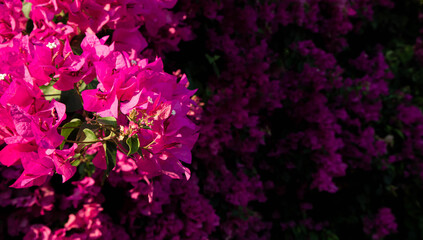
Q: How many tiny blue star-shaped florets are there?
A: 0